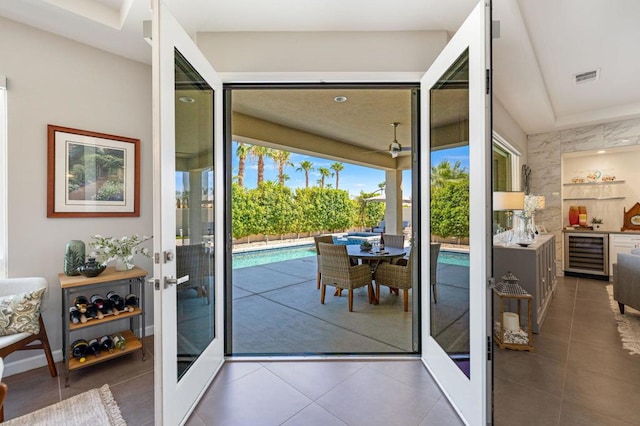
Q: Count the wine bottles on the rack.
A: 12